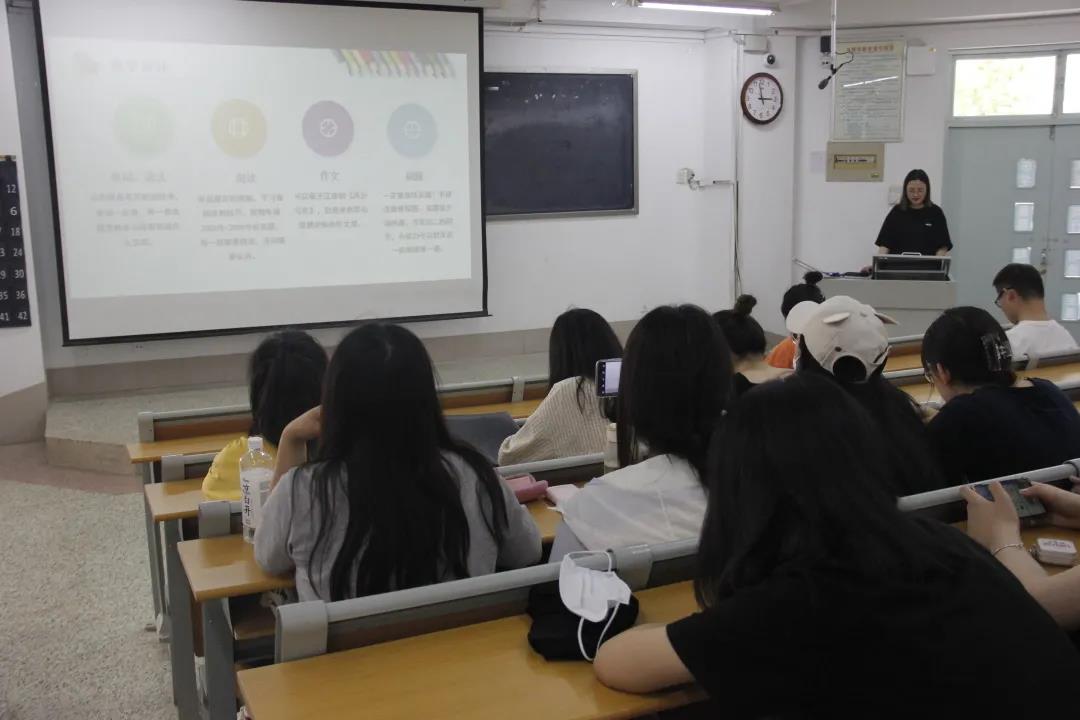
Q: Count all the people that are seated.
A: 11